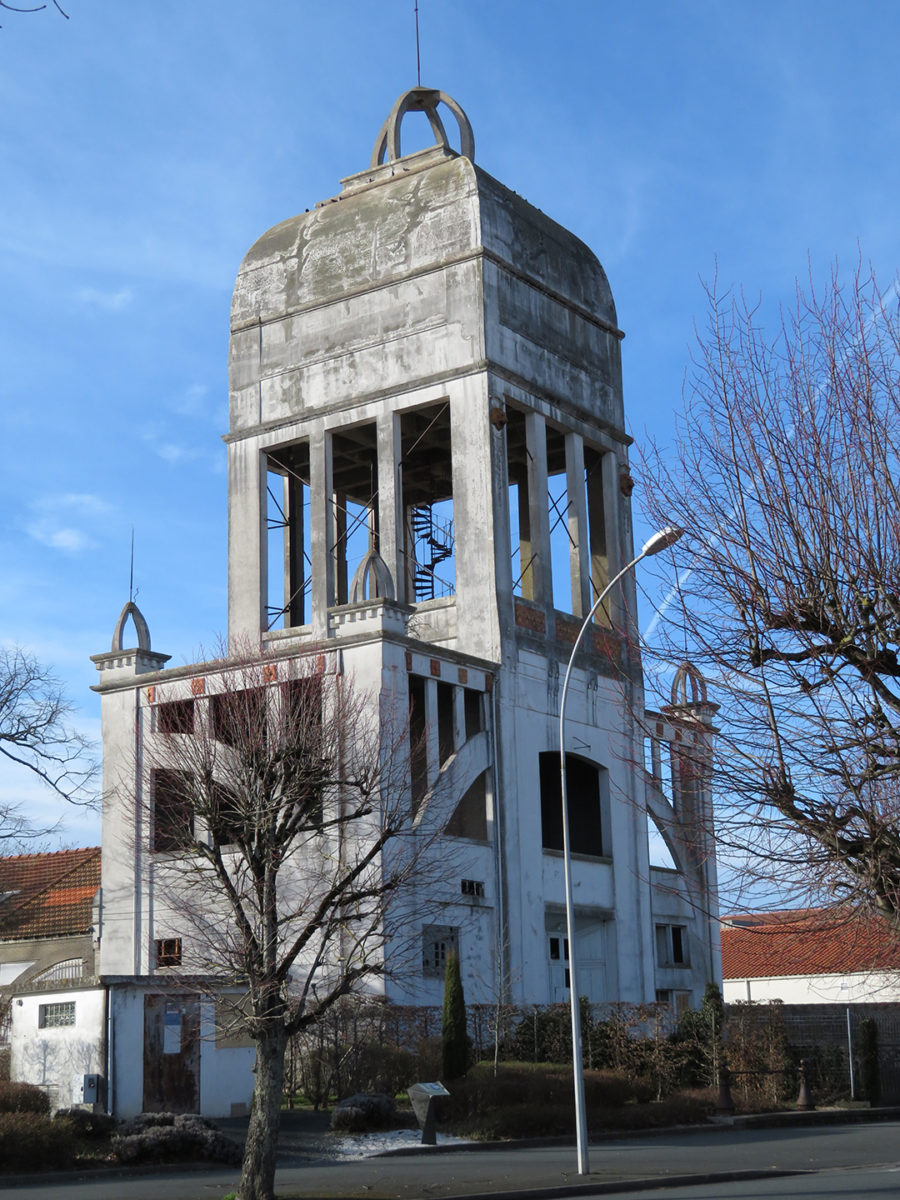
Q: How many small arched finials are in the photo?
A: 3